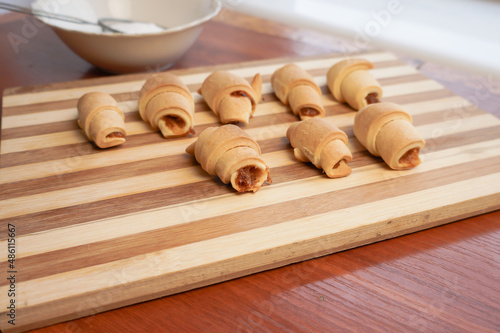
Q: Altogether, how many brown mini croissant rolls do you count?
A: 8